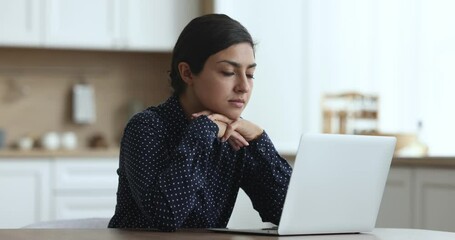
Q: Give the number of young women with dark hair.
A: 1